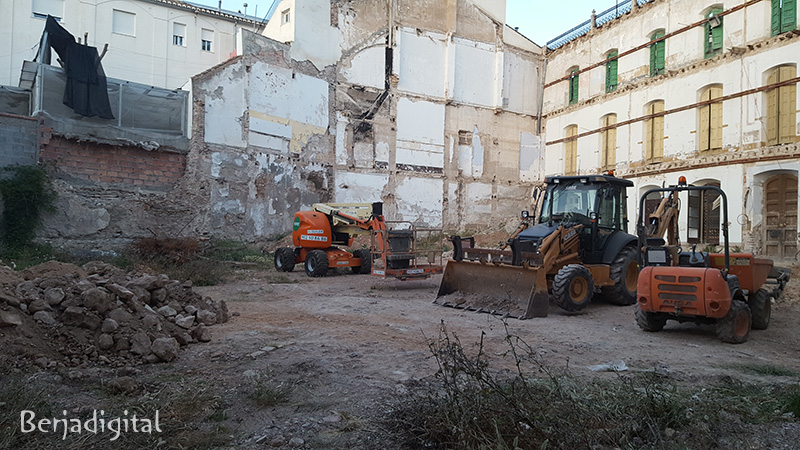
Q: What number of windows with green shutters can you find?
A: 5